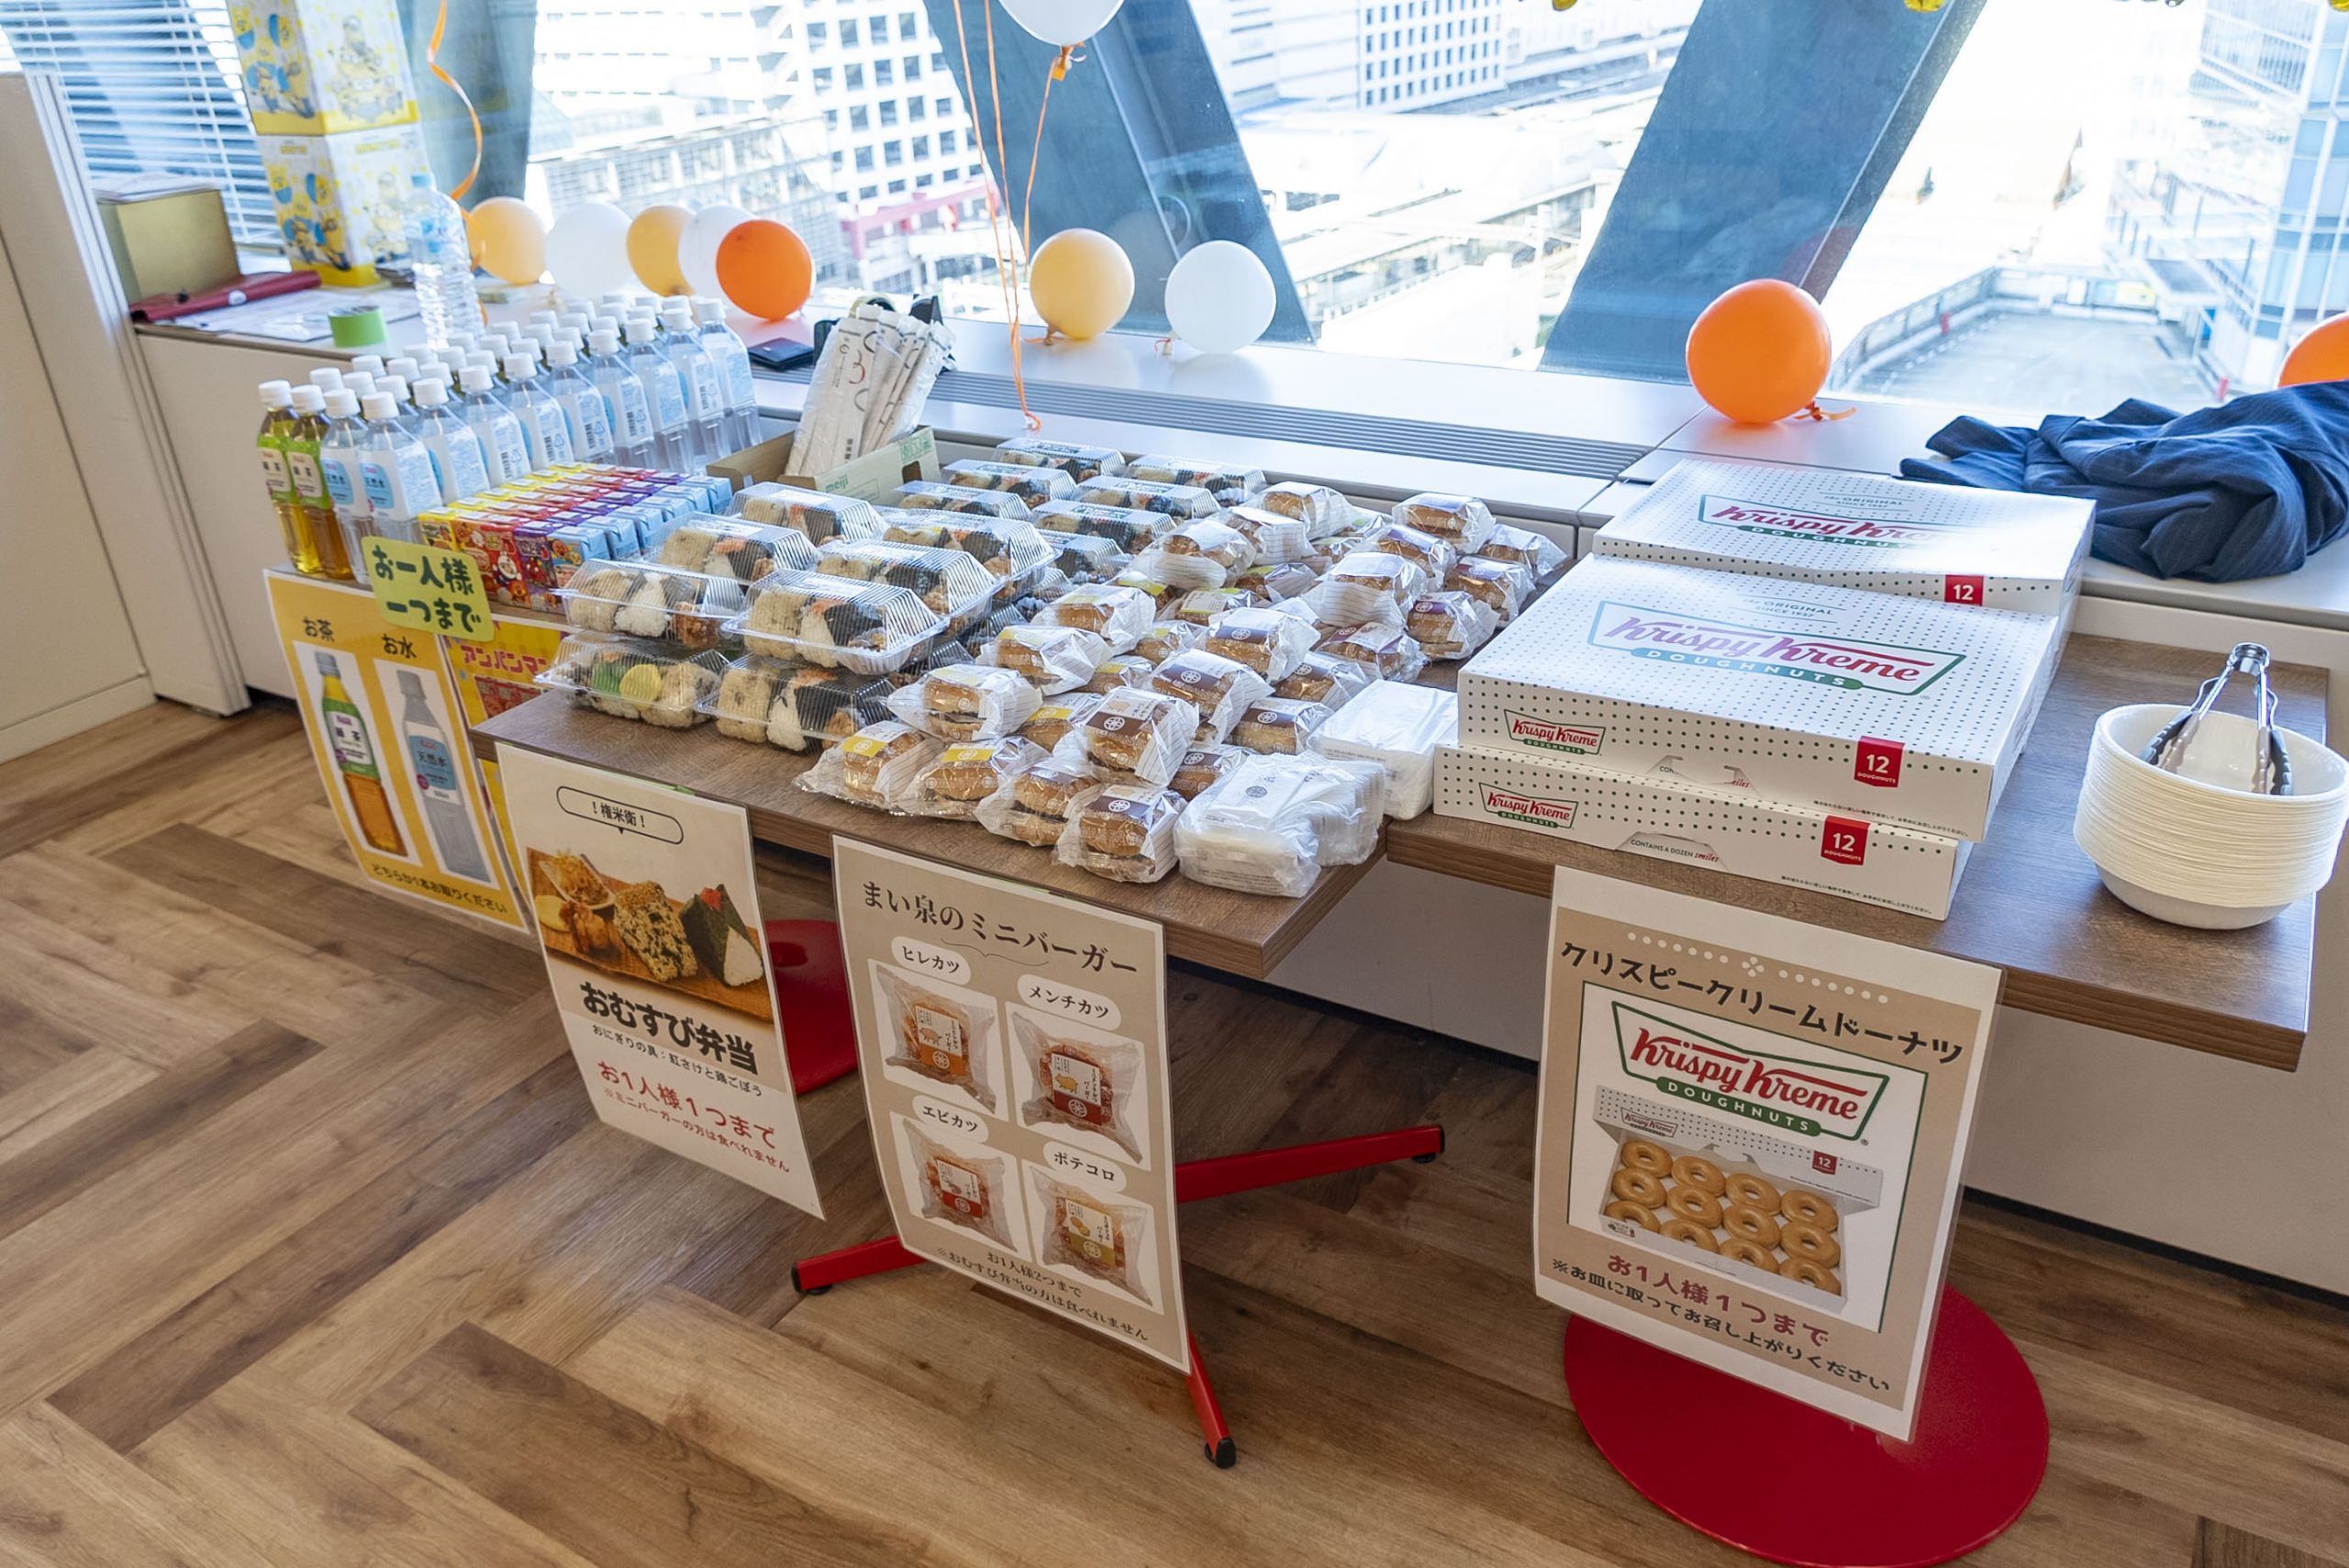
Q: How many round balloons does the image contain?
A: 10